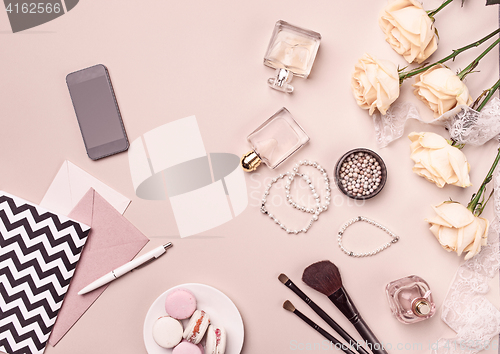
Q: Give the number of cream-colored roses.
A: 5